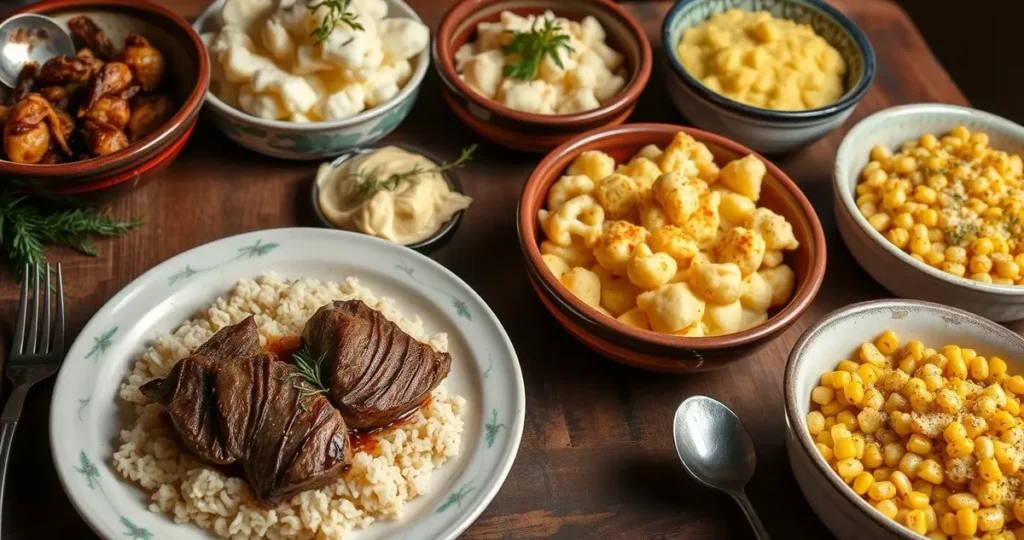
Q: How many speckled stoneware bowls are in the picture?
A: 2